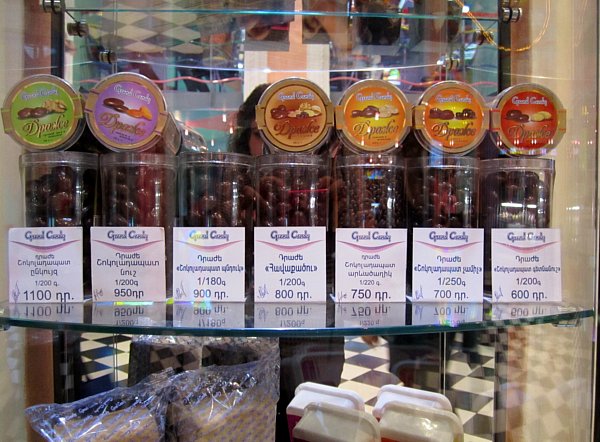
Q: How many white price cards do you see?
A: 7